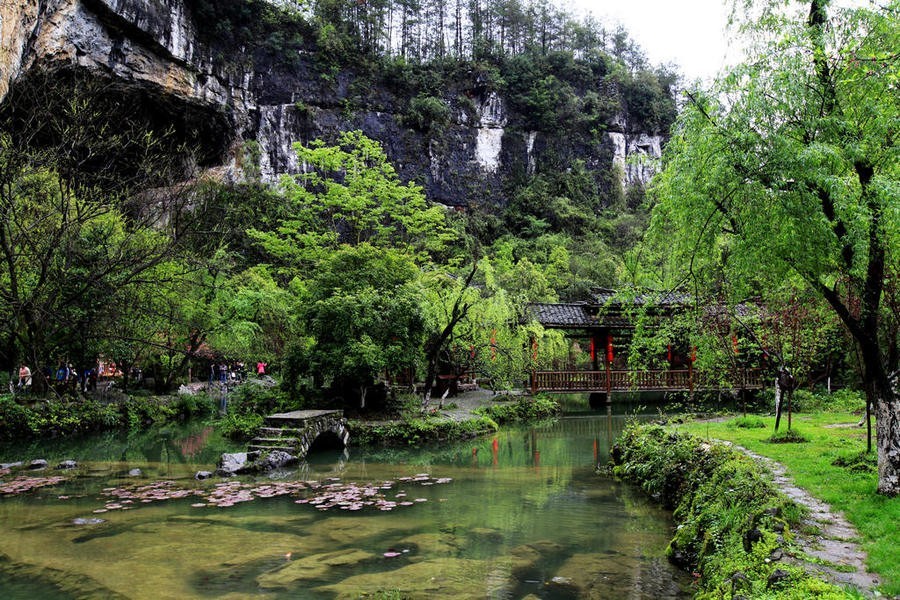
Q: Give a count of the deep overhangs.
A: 1